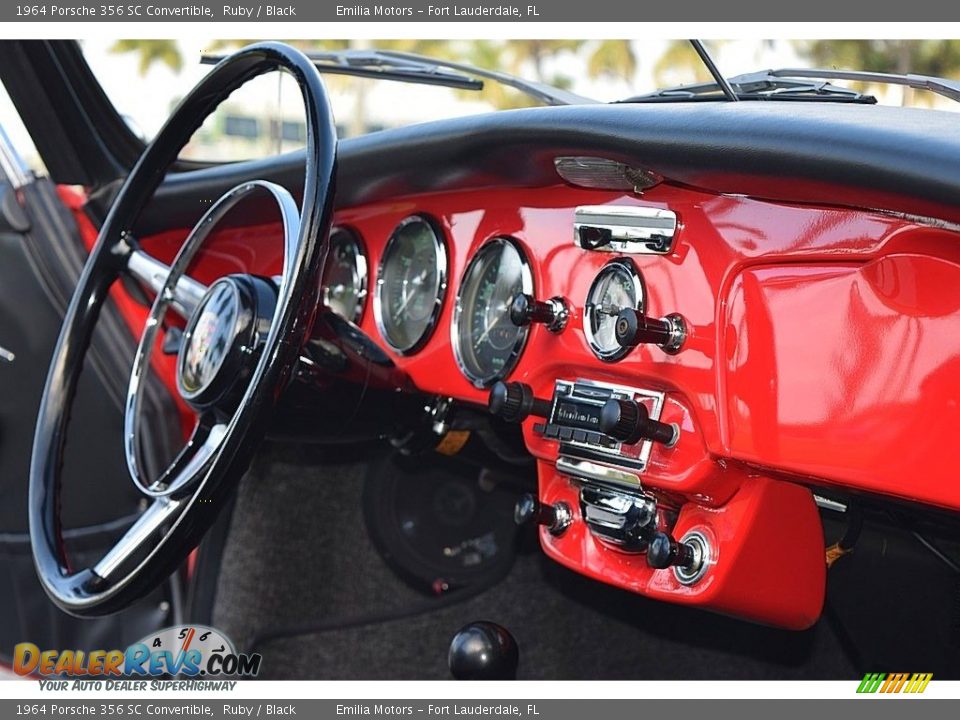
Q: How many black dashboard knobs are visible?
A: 6